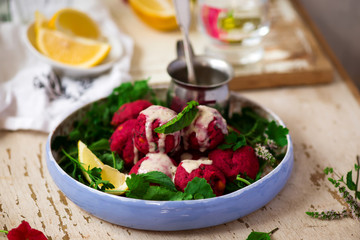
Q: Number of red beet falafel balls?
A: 7